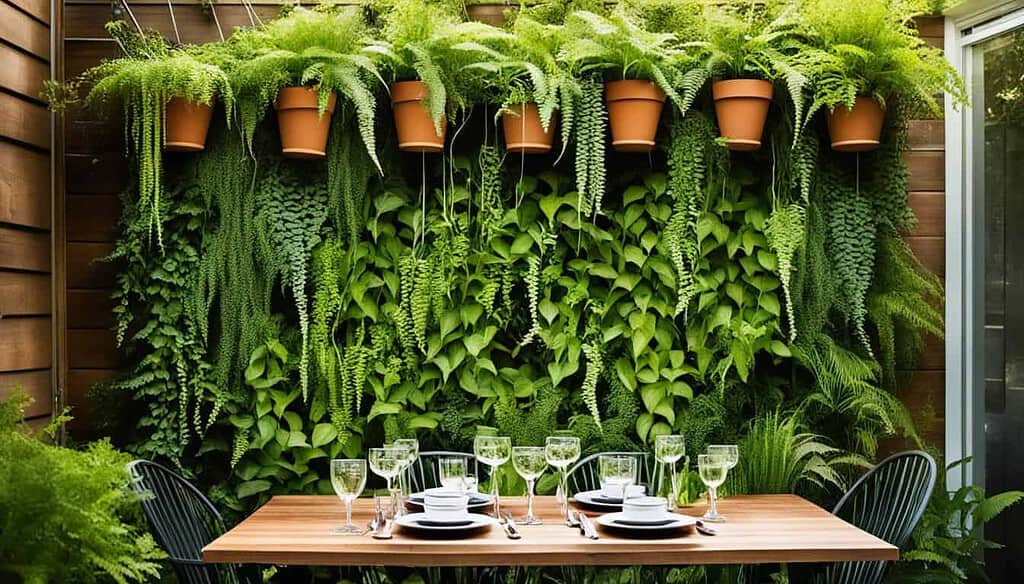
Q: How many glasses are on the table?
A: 11